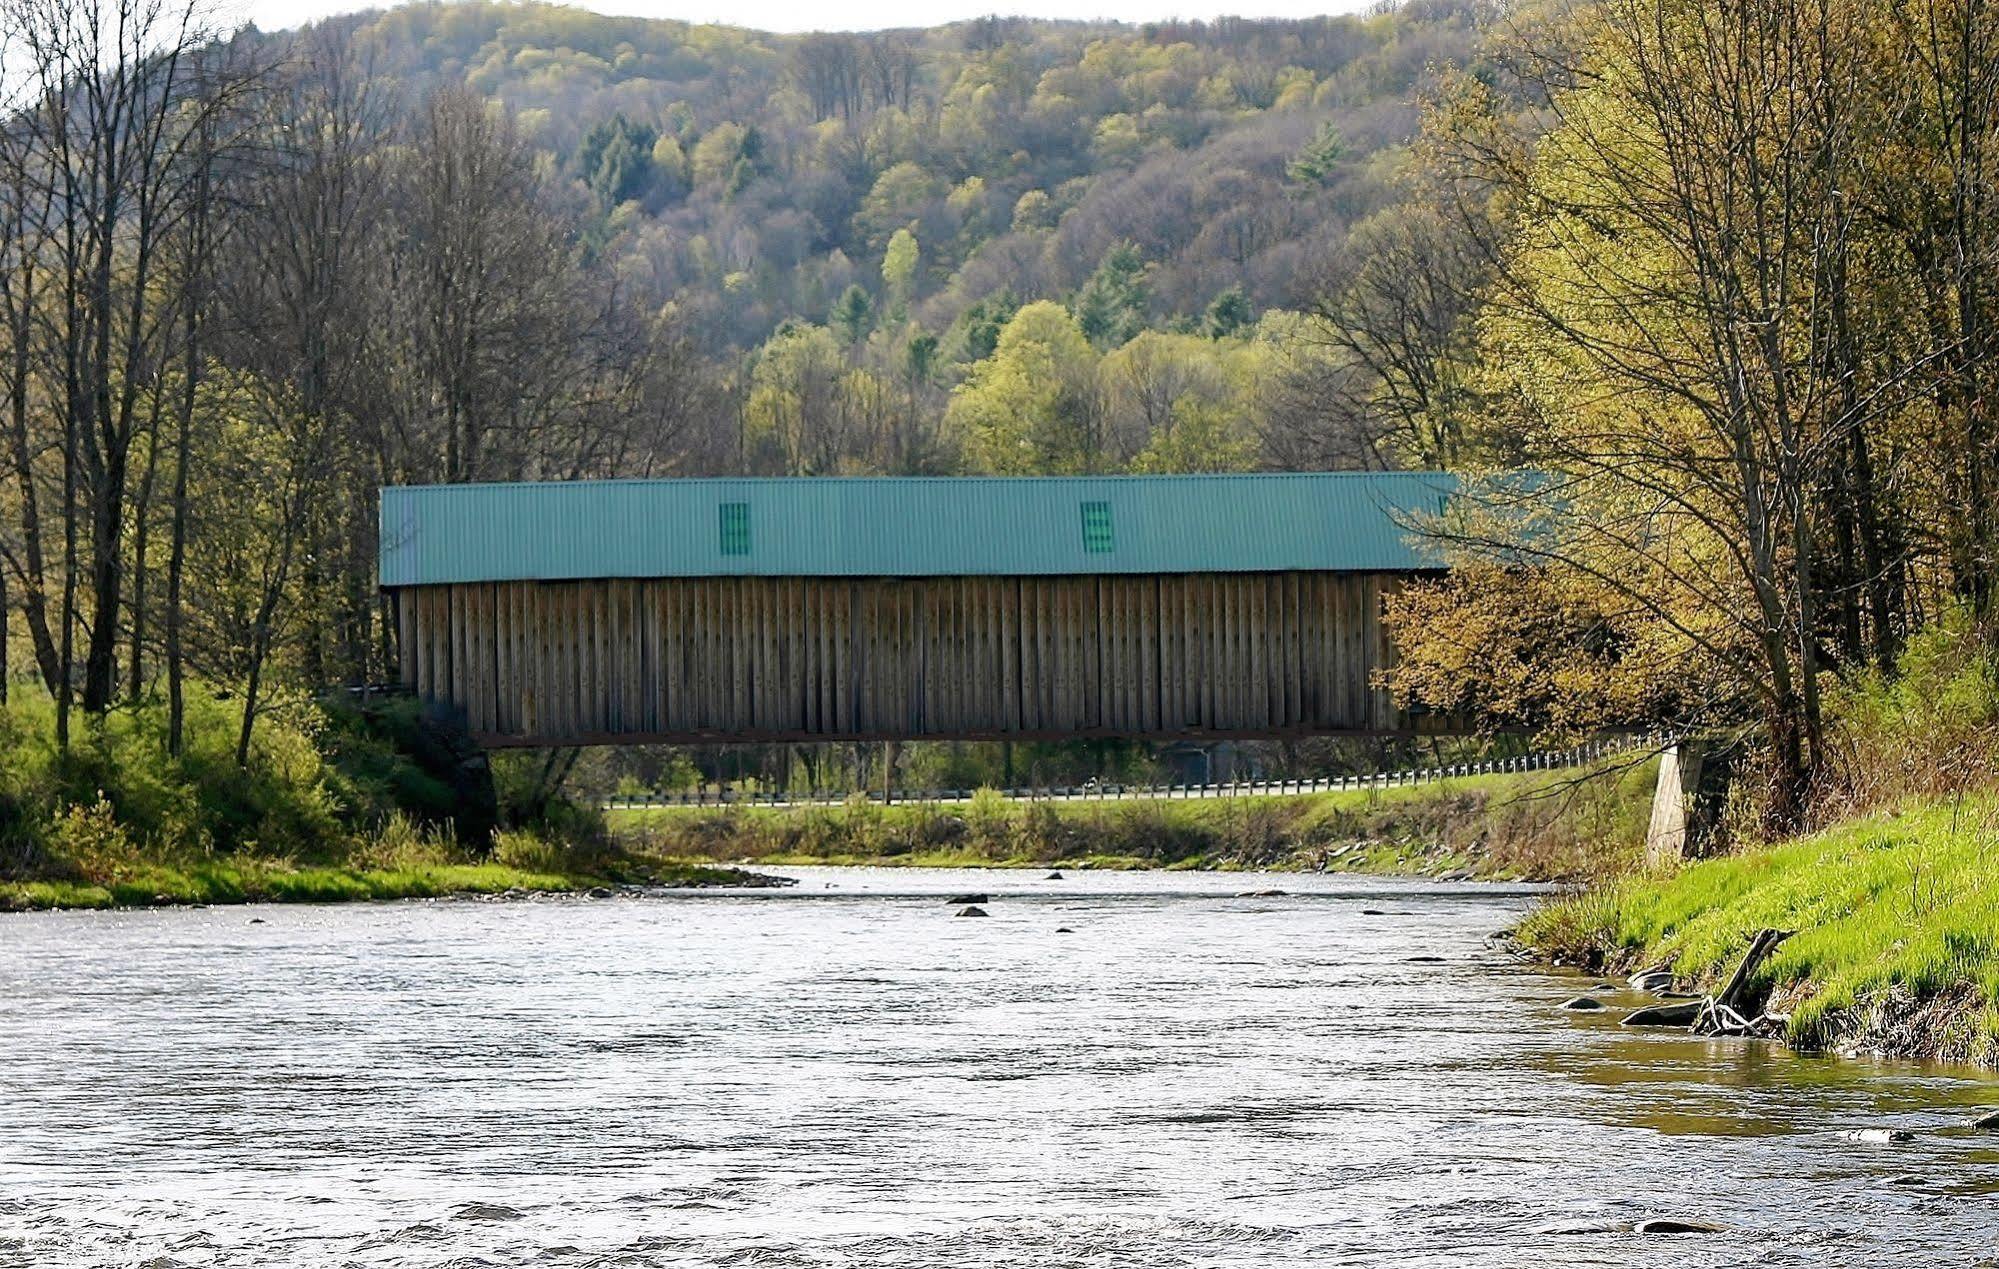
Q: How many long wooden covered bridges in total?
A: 1